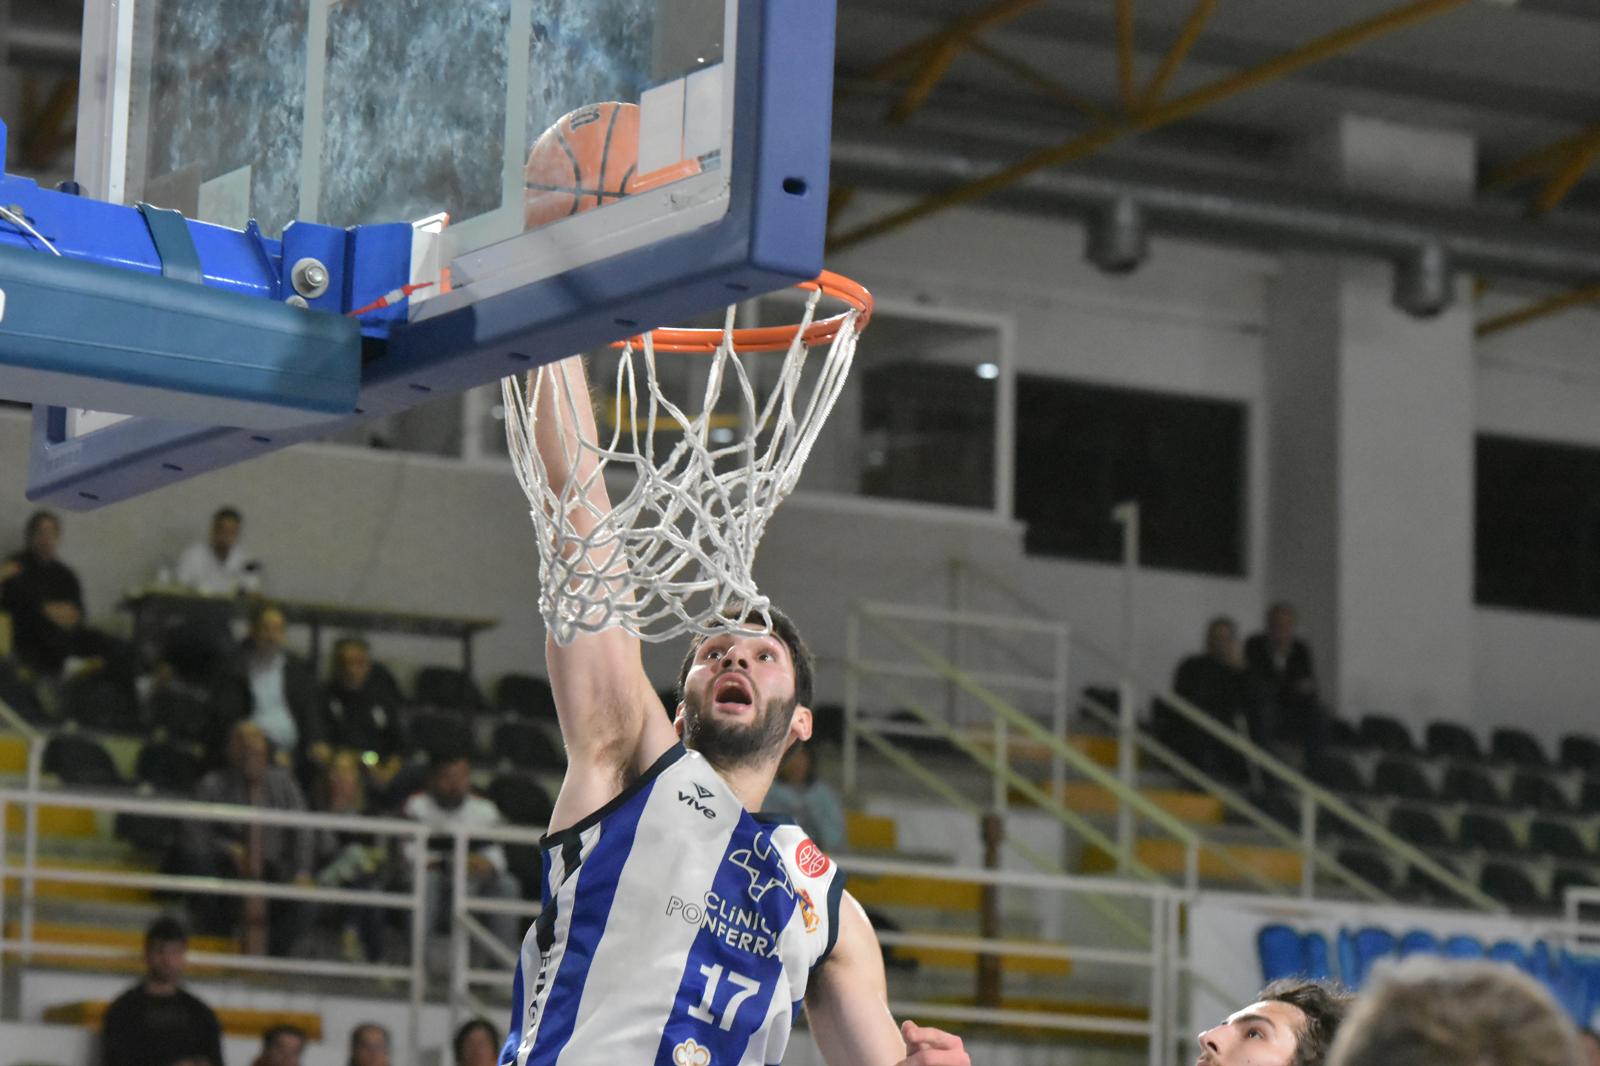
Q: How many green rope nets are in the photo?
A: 0